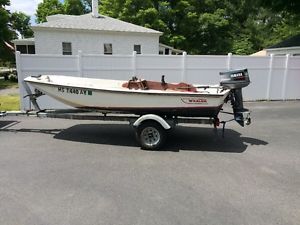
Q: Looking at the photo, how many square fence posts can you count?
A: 7